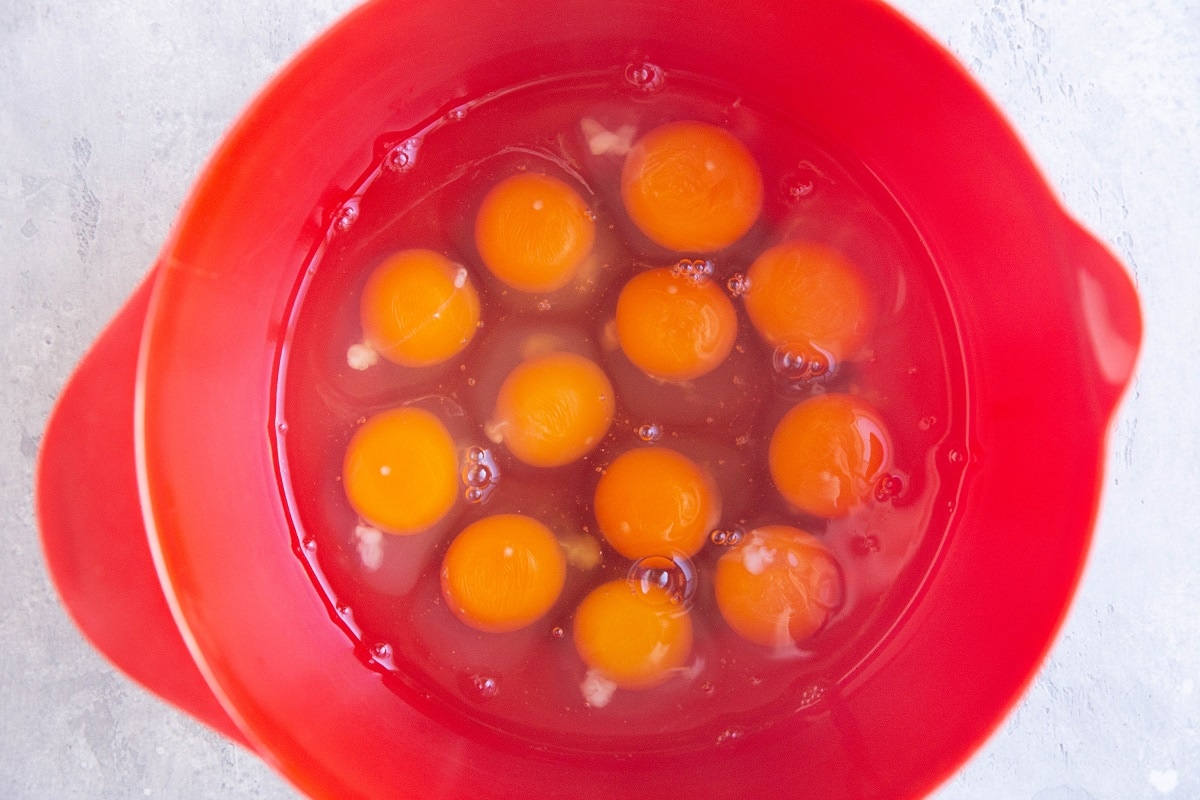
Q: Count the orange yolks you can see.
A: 12